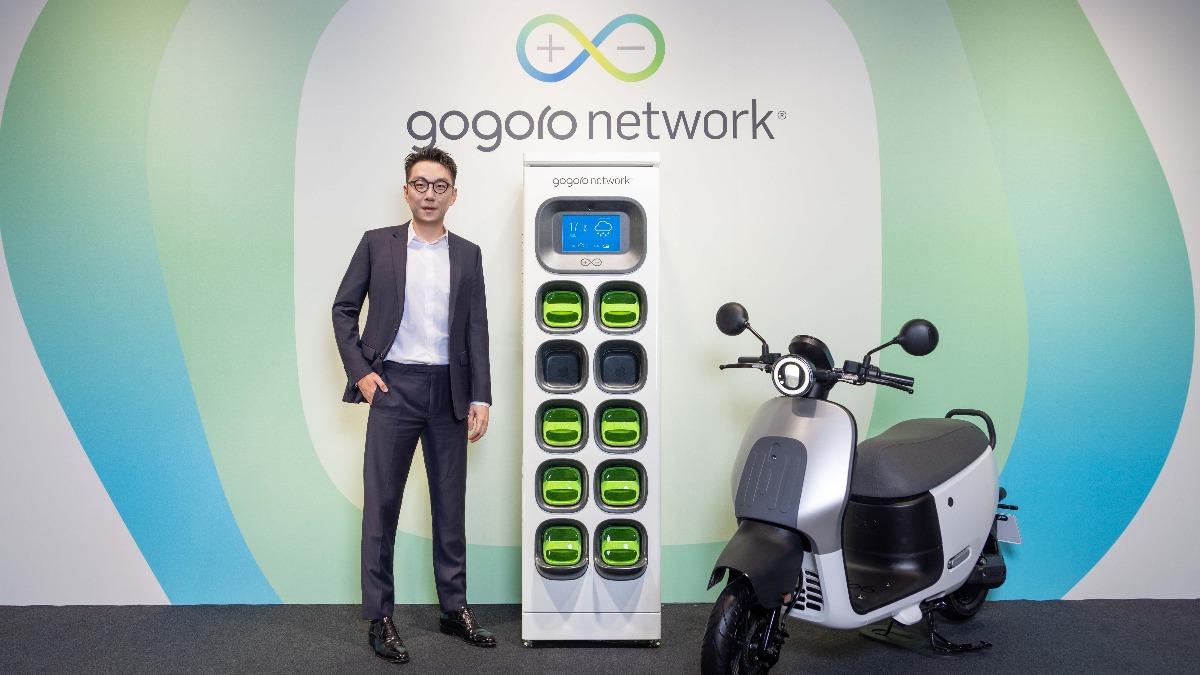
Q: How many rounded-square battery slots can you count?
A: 10